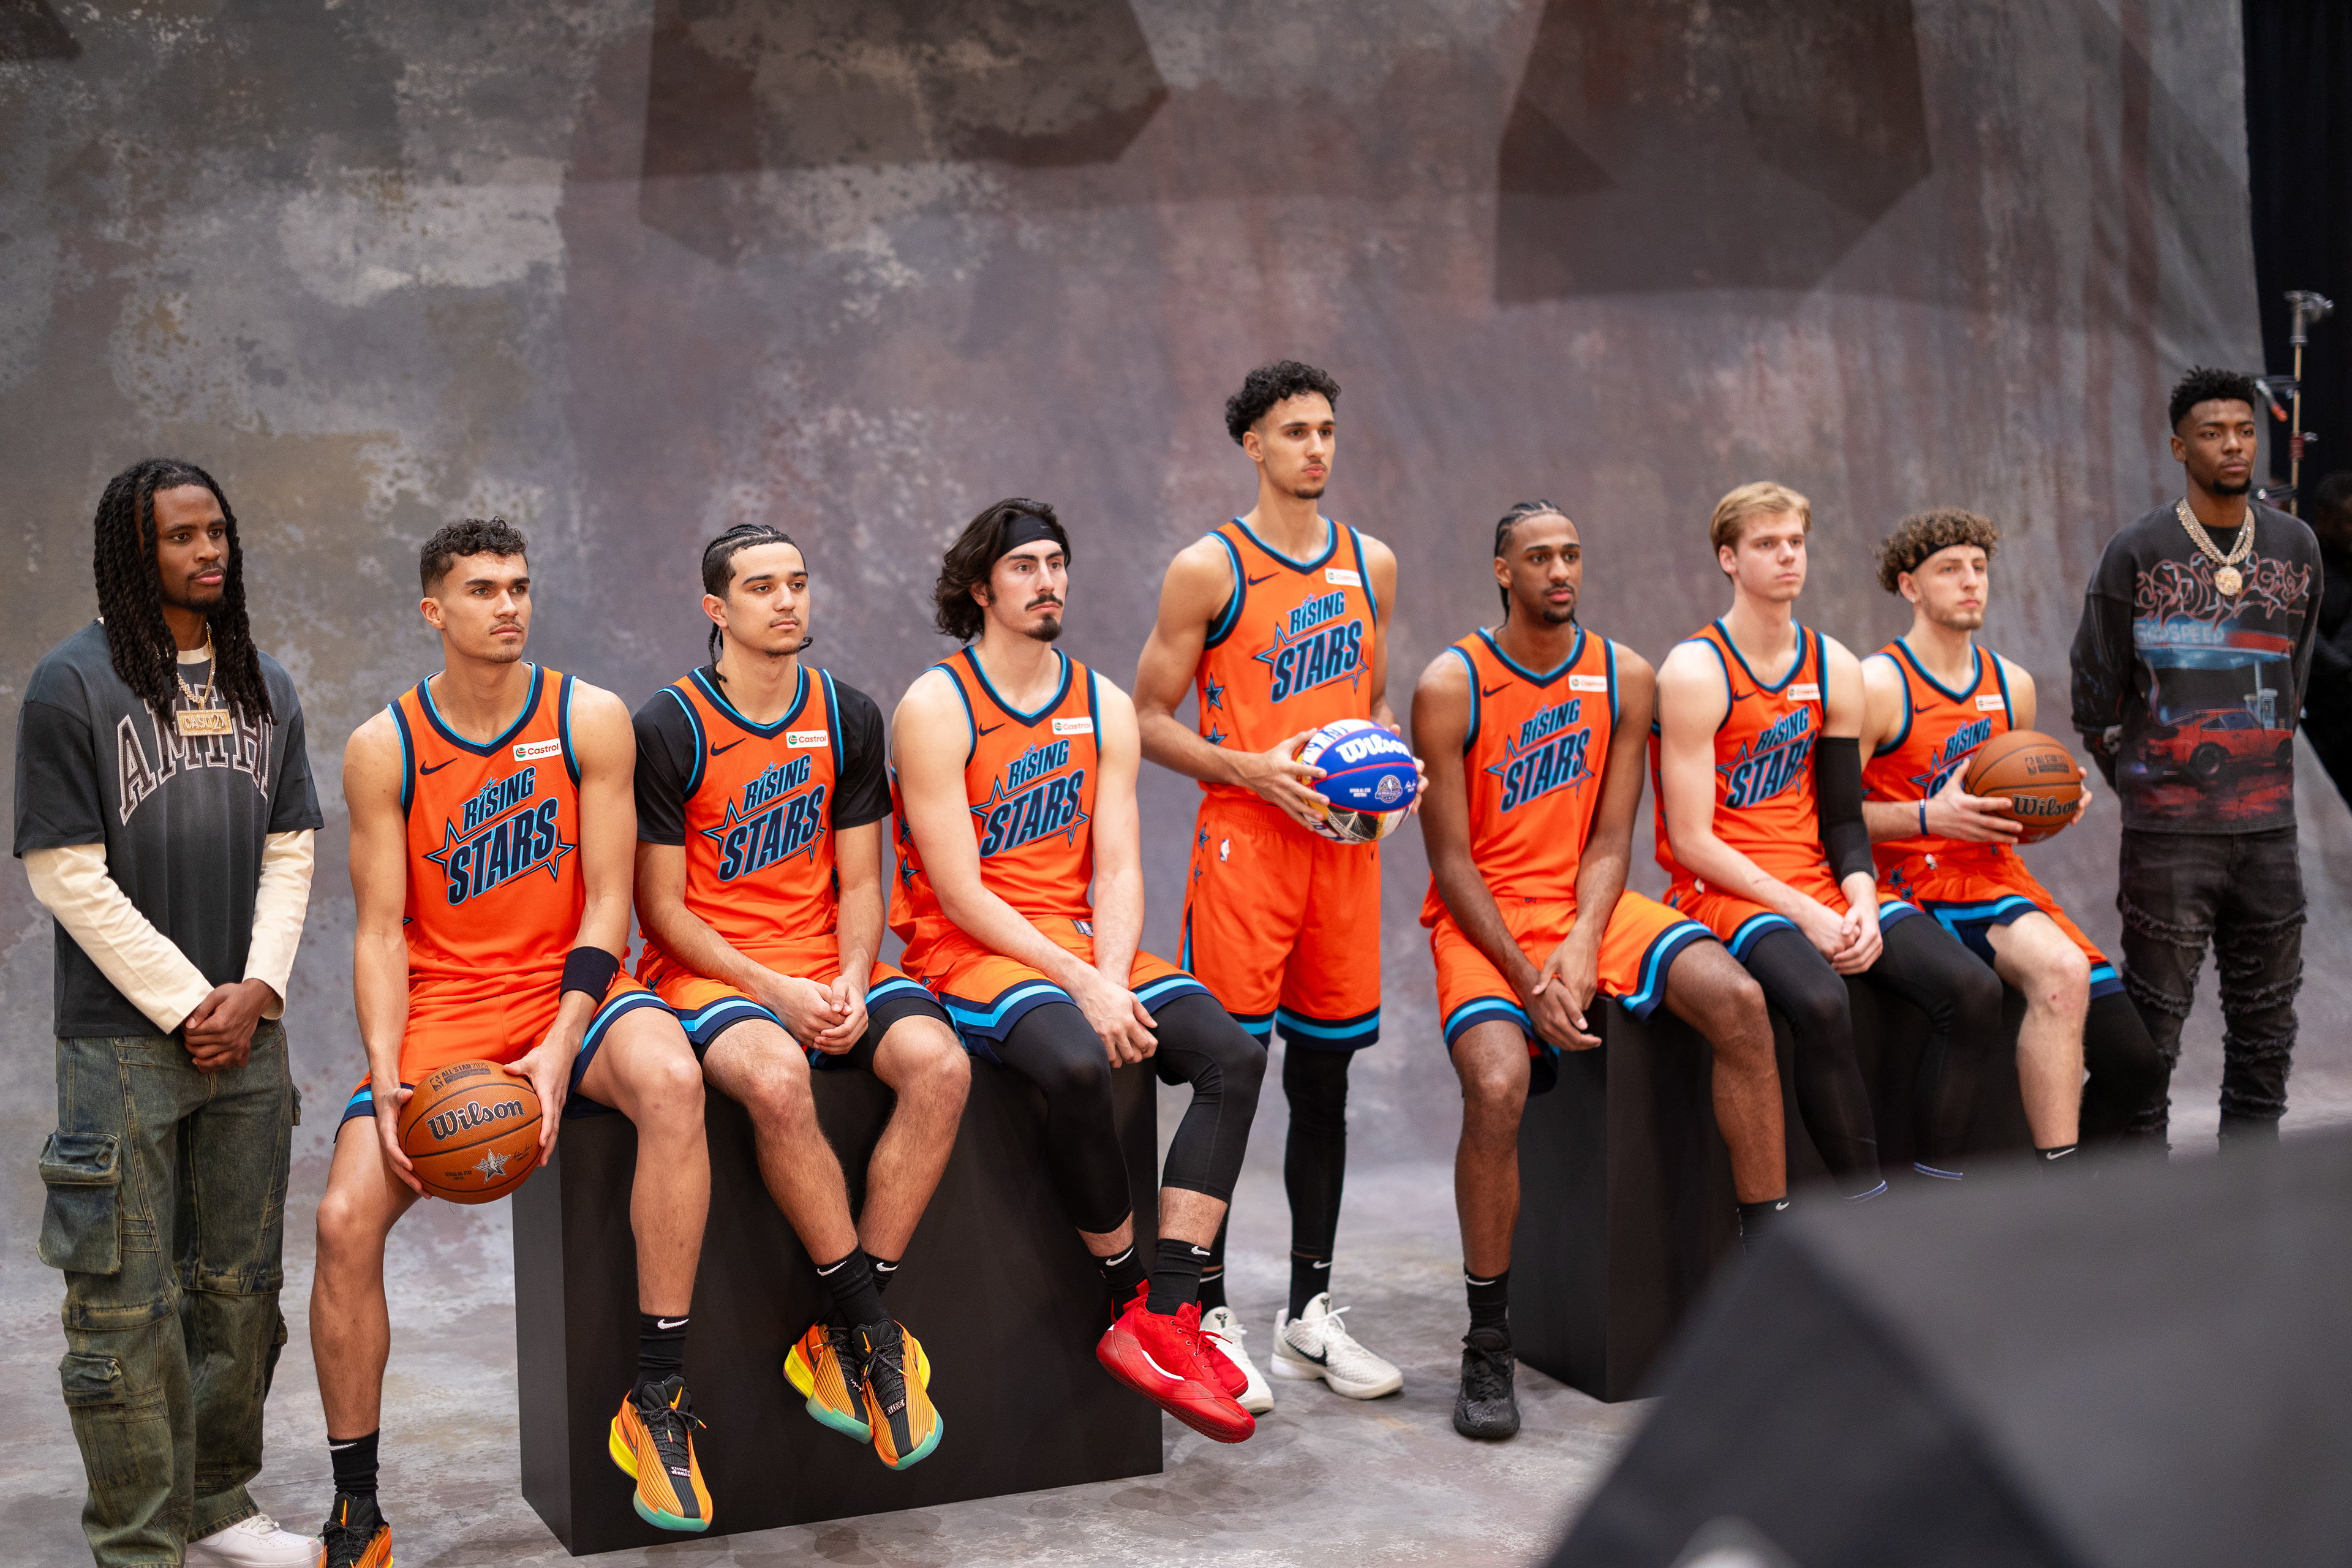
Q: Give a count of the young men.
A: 9